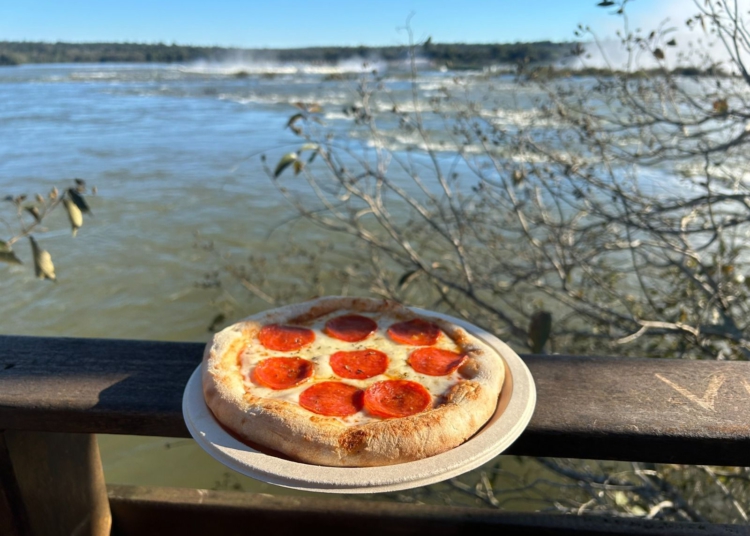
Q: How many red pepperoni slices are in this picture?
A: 8